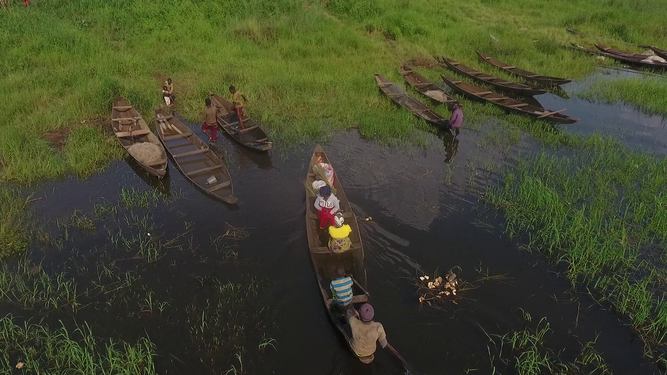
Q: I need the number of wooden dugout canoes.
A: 11